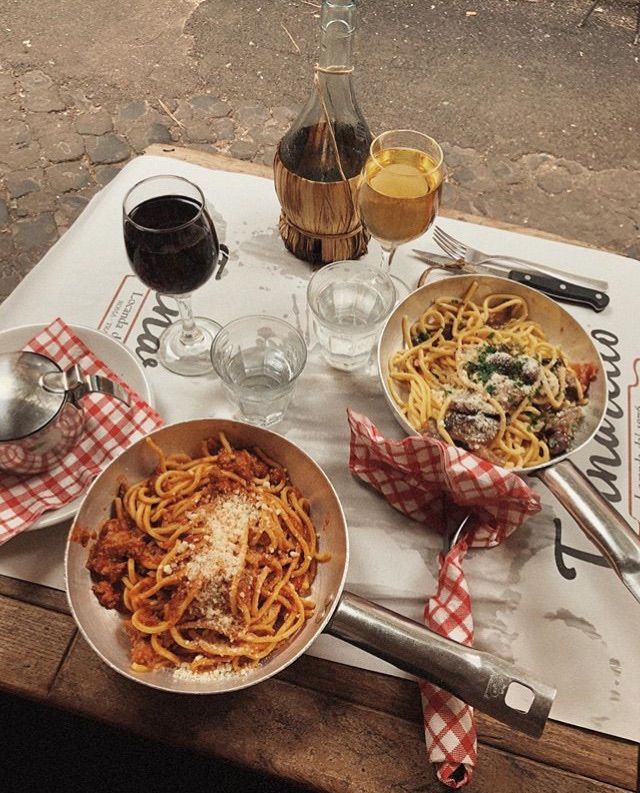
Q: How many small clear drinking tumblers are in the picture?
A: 2